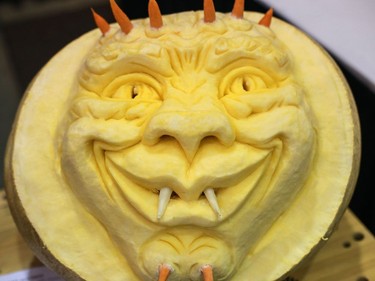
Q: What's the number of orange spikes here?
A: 8